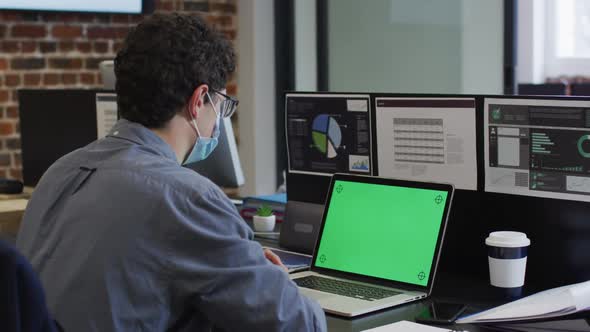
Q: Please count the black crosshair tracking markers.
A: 4